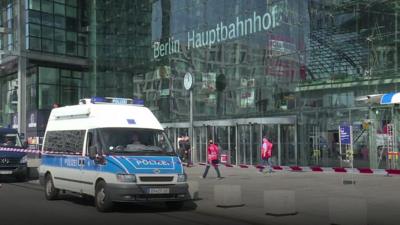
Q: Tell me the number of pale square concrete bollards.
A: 4